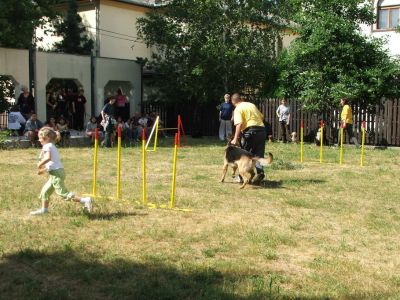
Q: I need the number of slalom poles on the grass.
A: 8